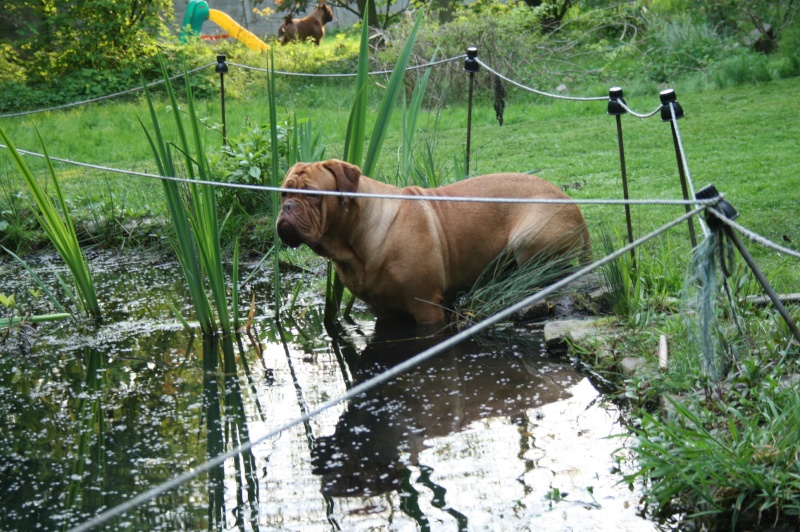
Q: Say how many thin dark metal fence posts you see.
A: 5